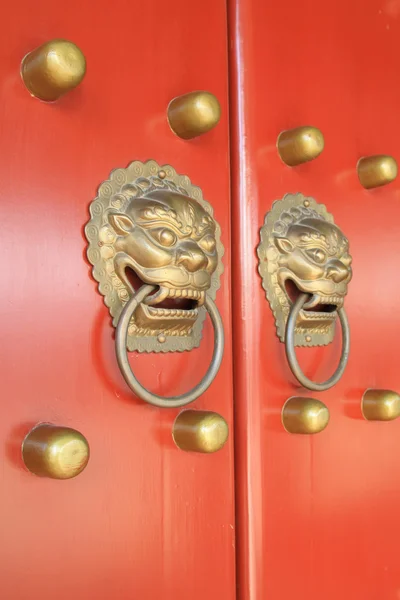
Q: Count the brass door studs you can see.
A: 8